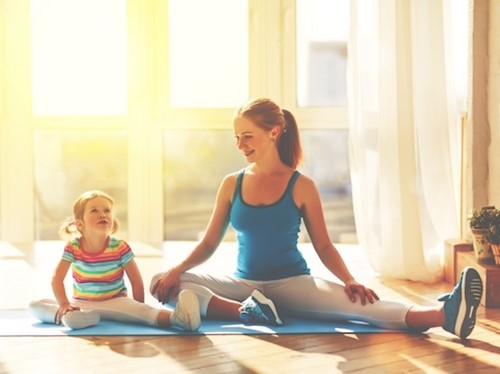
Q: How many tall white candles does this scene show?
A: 0